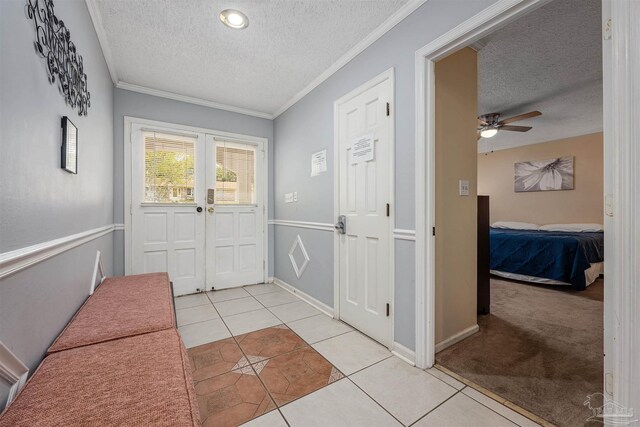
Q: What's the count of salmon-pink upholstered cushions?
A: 2